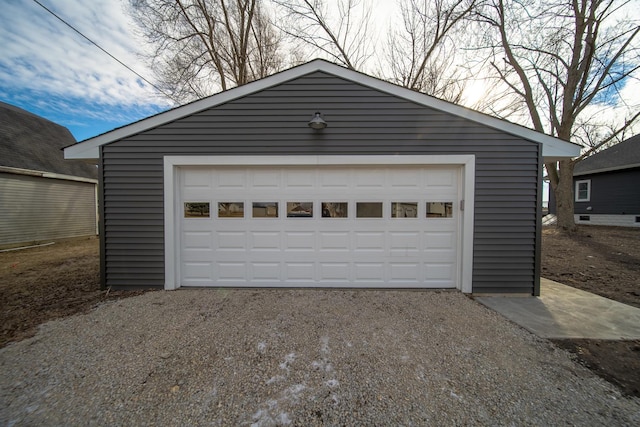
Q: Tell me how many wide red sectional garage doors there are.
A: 0